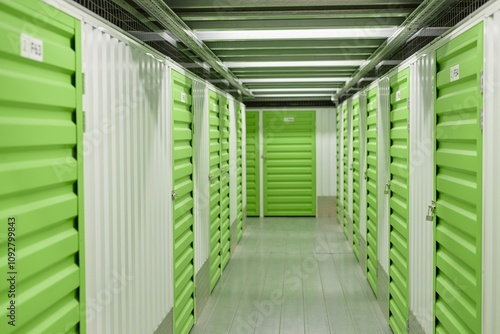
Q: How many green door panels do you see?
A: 13